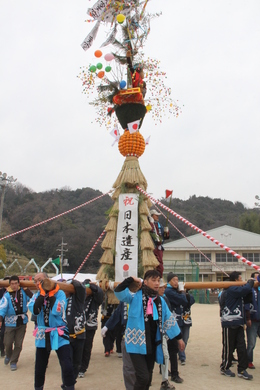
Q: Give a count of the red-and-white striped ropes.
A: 4